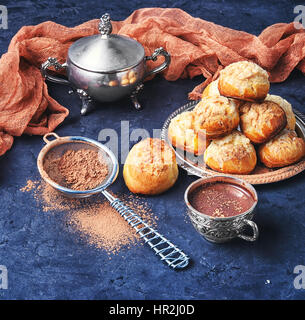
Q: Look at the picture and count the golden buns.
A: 9